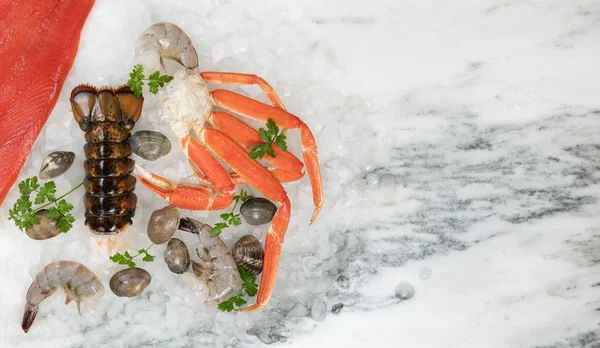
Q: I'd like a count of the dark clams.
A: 8